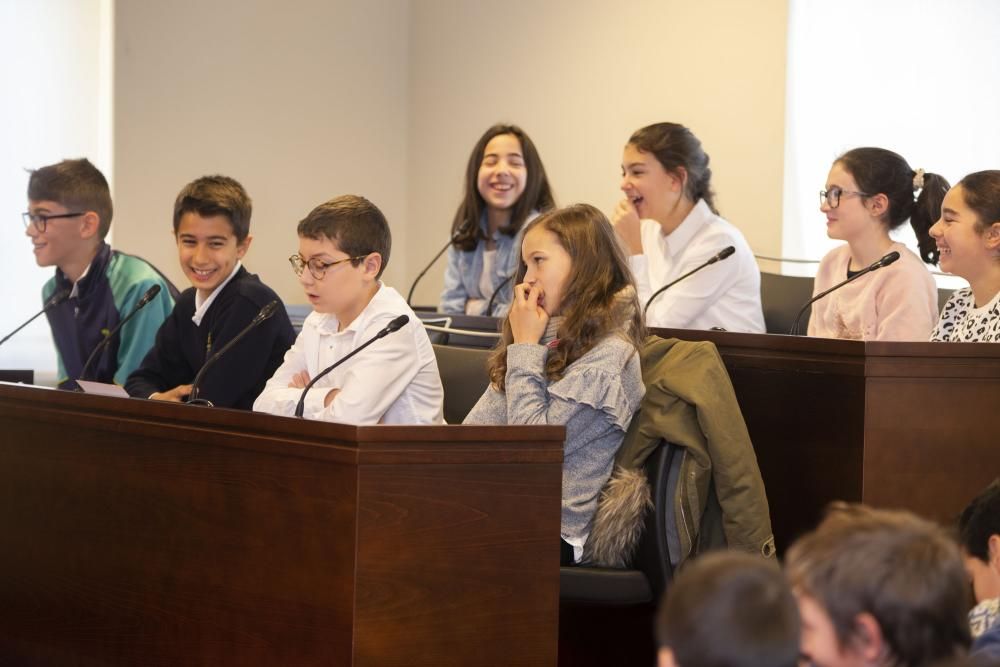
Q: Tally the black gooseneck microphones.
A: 8